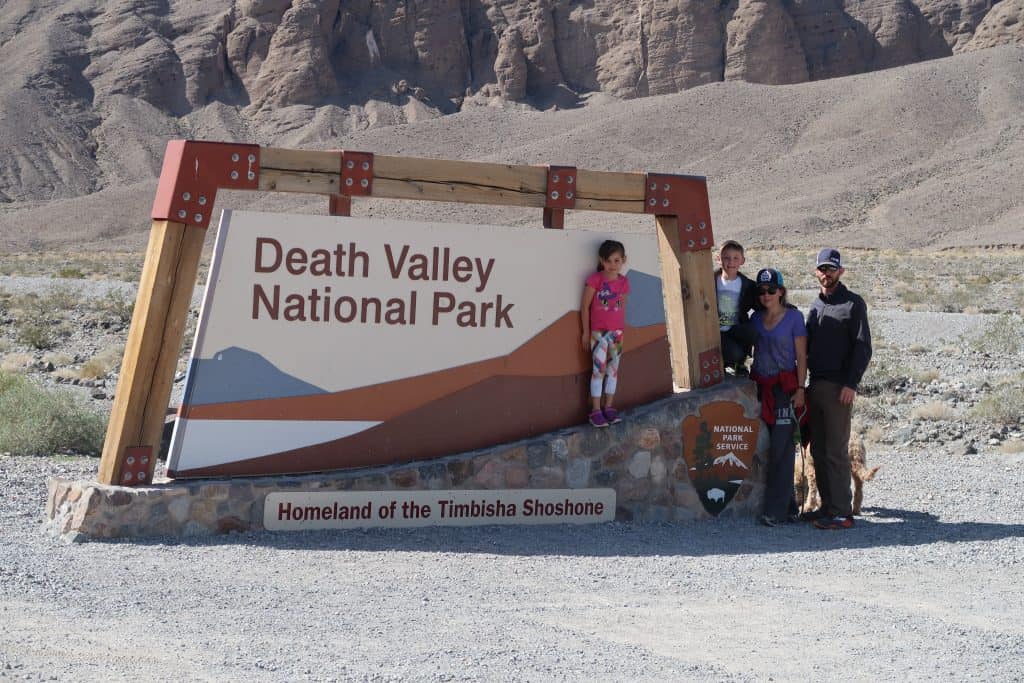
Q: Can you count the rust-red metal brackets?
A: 6